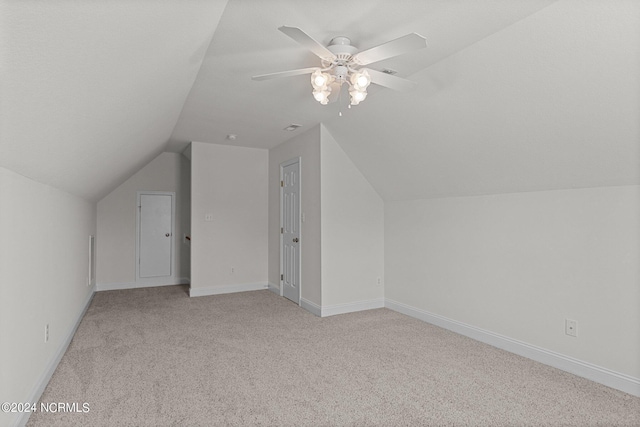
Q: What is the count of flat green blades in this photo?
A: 0